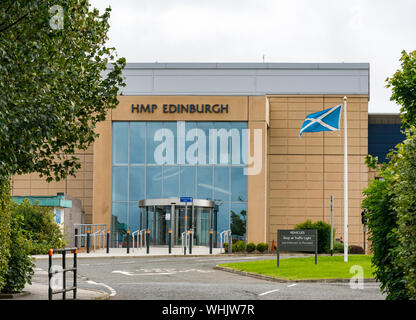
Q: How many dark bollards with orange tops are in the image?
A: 7